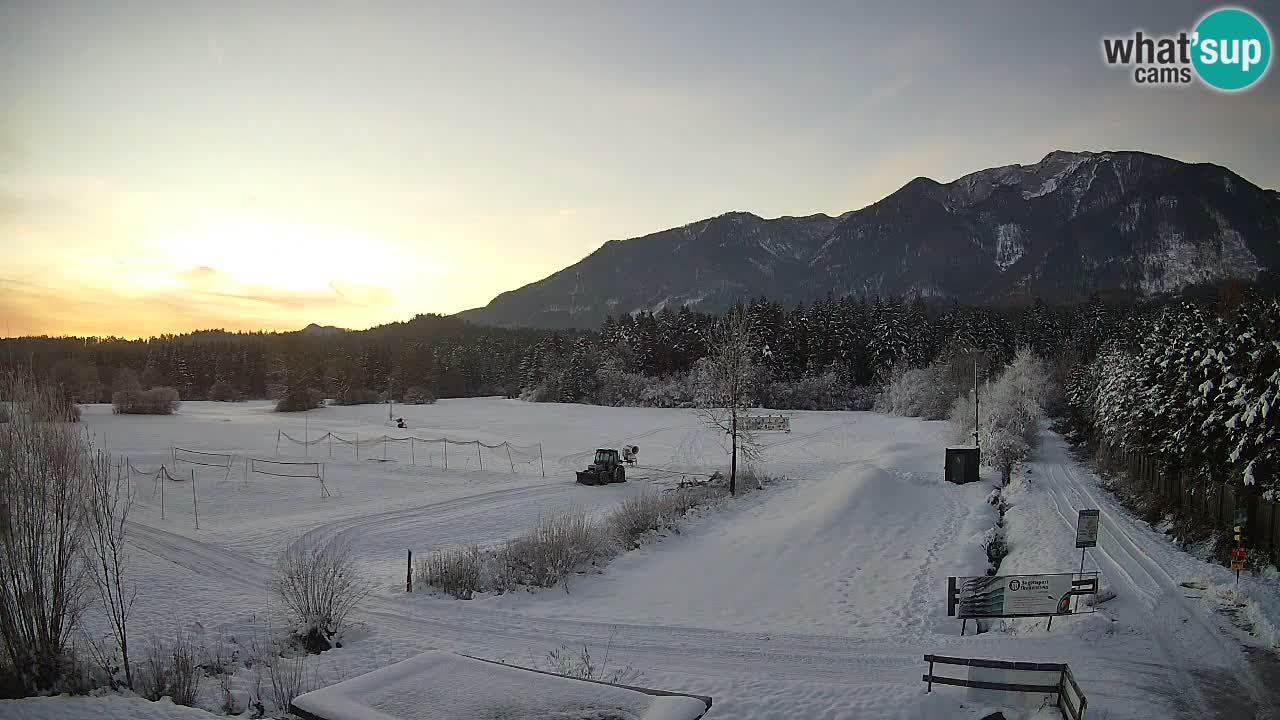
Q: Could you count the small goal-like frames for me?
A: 2